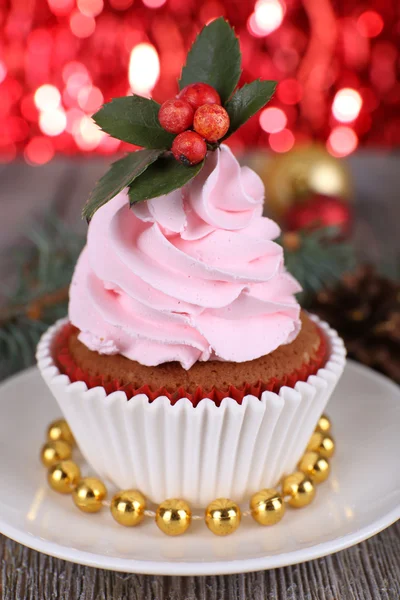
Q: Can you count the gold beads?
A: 12